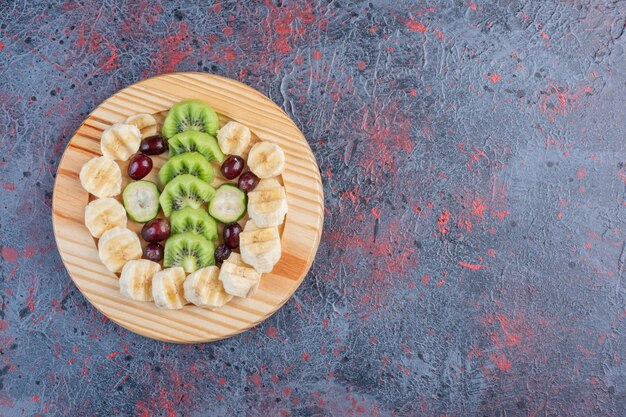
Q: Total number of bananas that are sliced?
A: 13